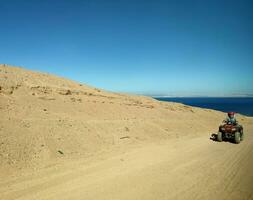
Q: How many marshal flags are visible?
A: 0